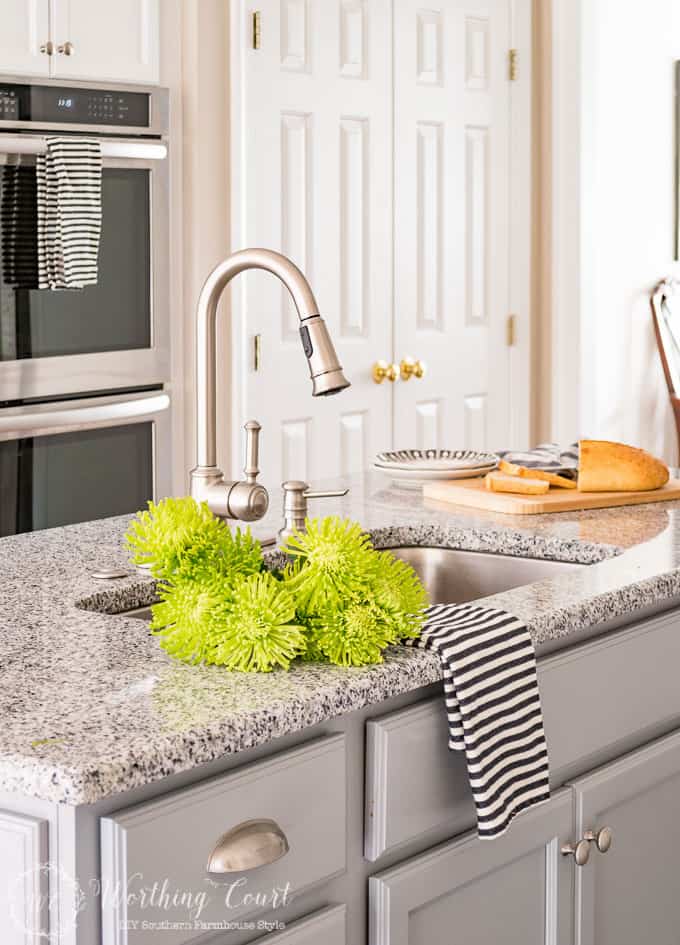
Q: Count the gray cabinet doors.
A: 2